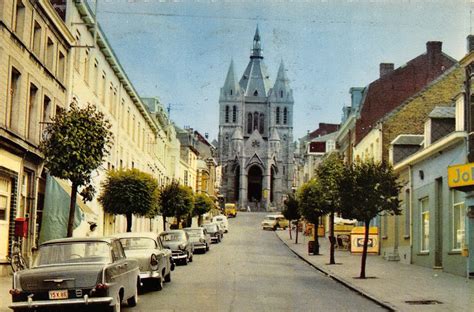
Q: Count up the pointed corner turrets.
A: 2